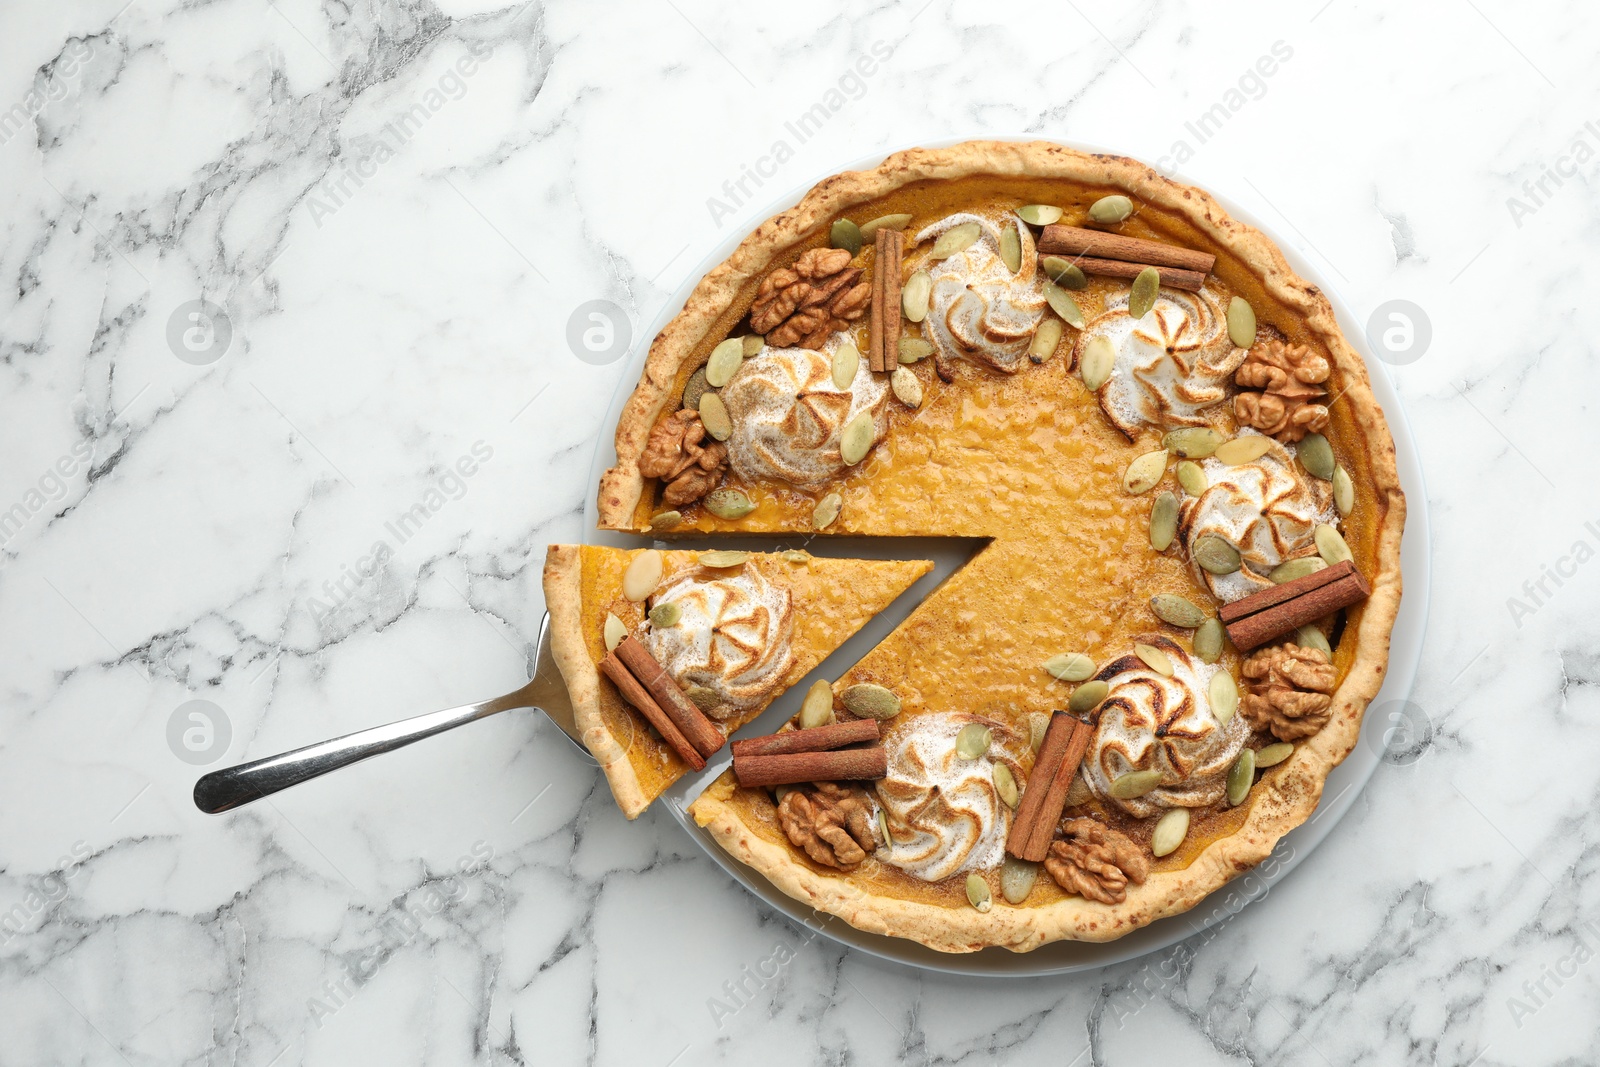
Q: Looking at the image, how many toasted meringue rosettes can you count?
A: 7